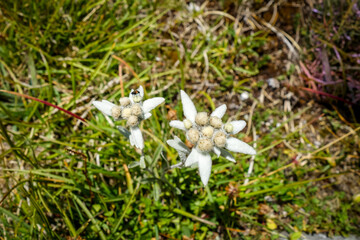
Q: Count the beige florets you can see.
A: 14